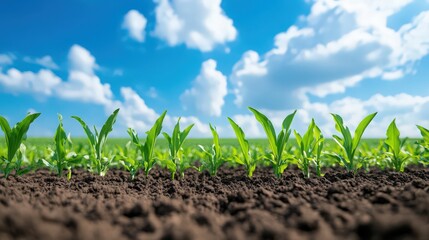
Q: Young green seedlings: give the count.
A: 12